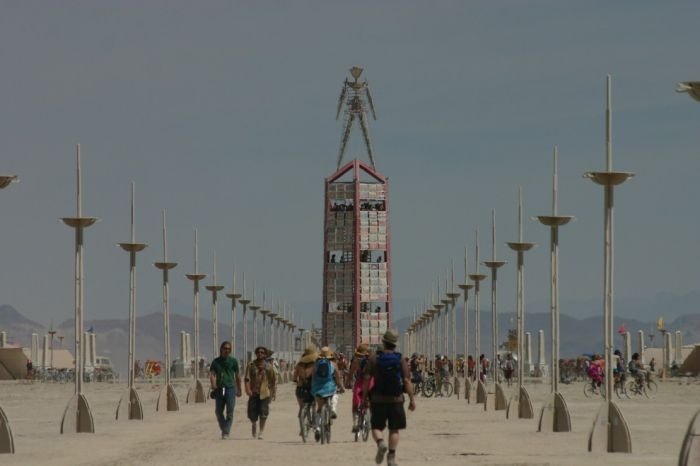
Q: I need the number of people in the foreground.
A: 6